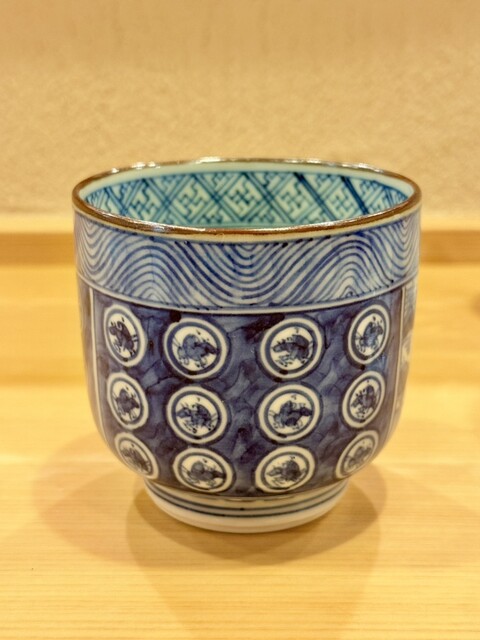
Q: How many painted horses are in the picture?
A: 12